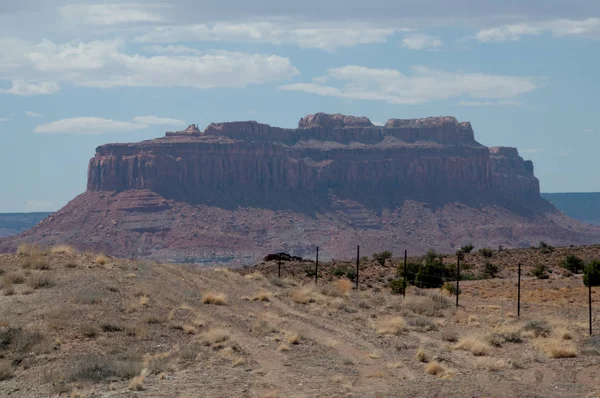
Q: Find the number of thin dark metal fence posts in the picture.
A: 7